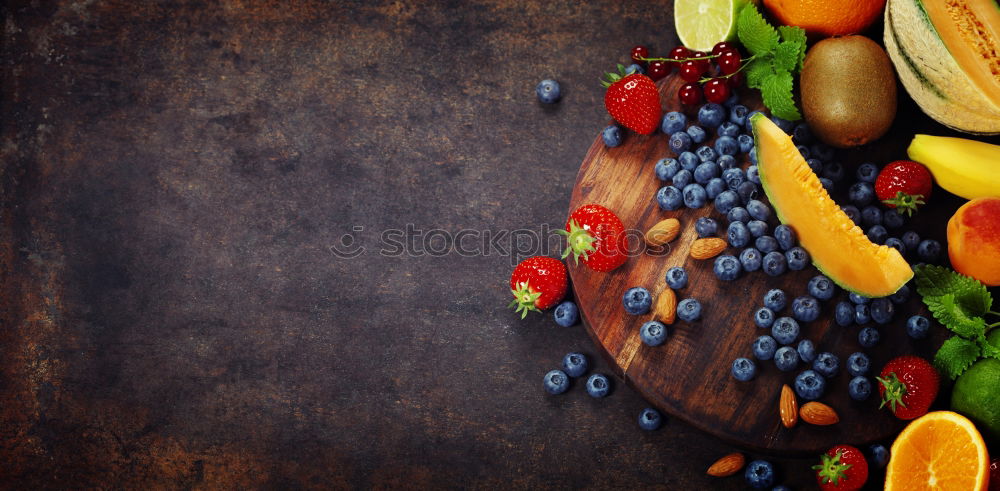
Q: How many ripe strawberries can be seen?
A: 6